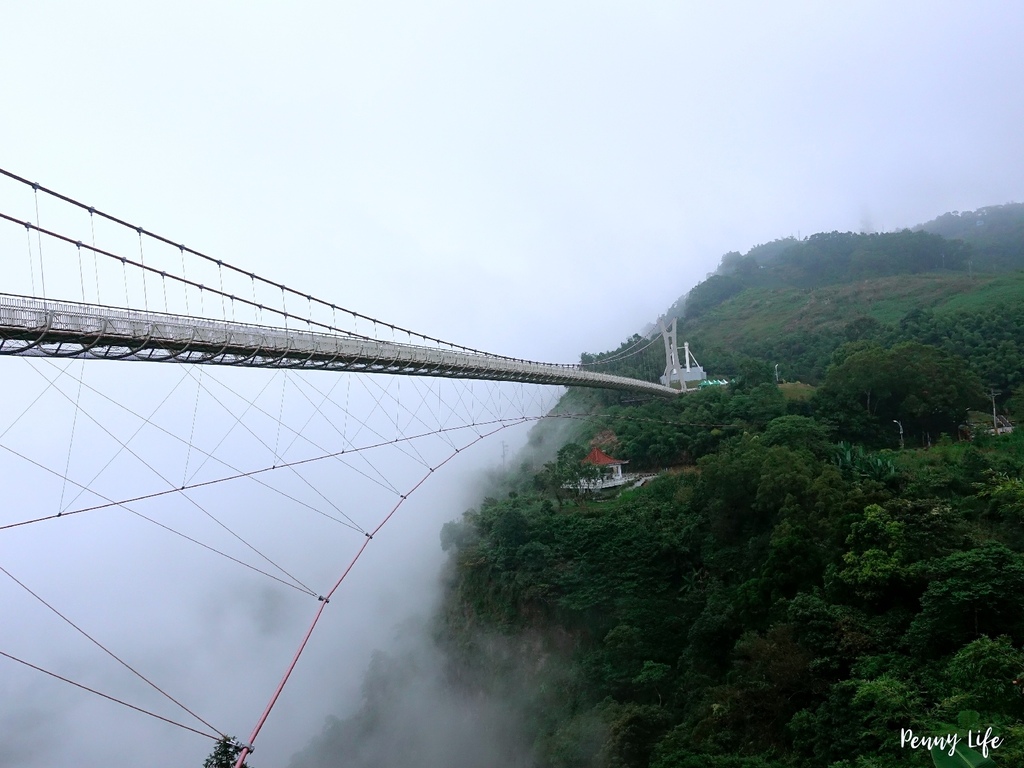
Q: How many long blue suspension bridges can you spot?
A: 0